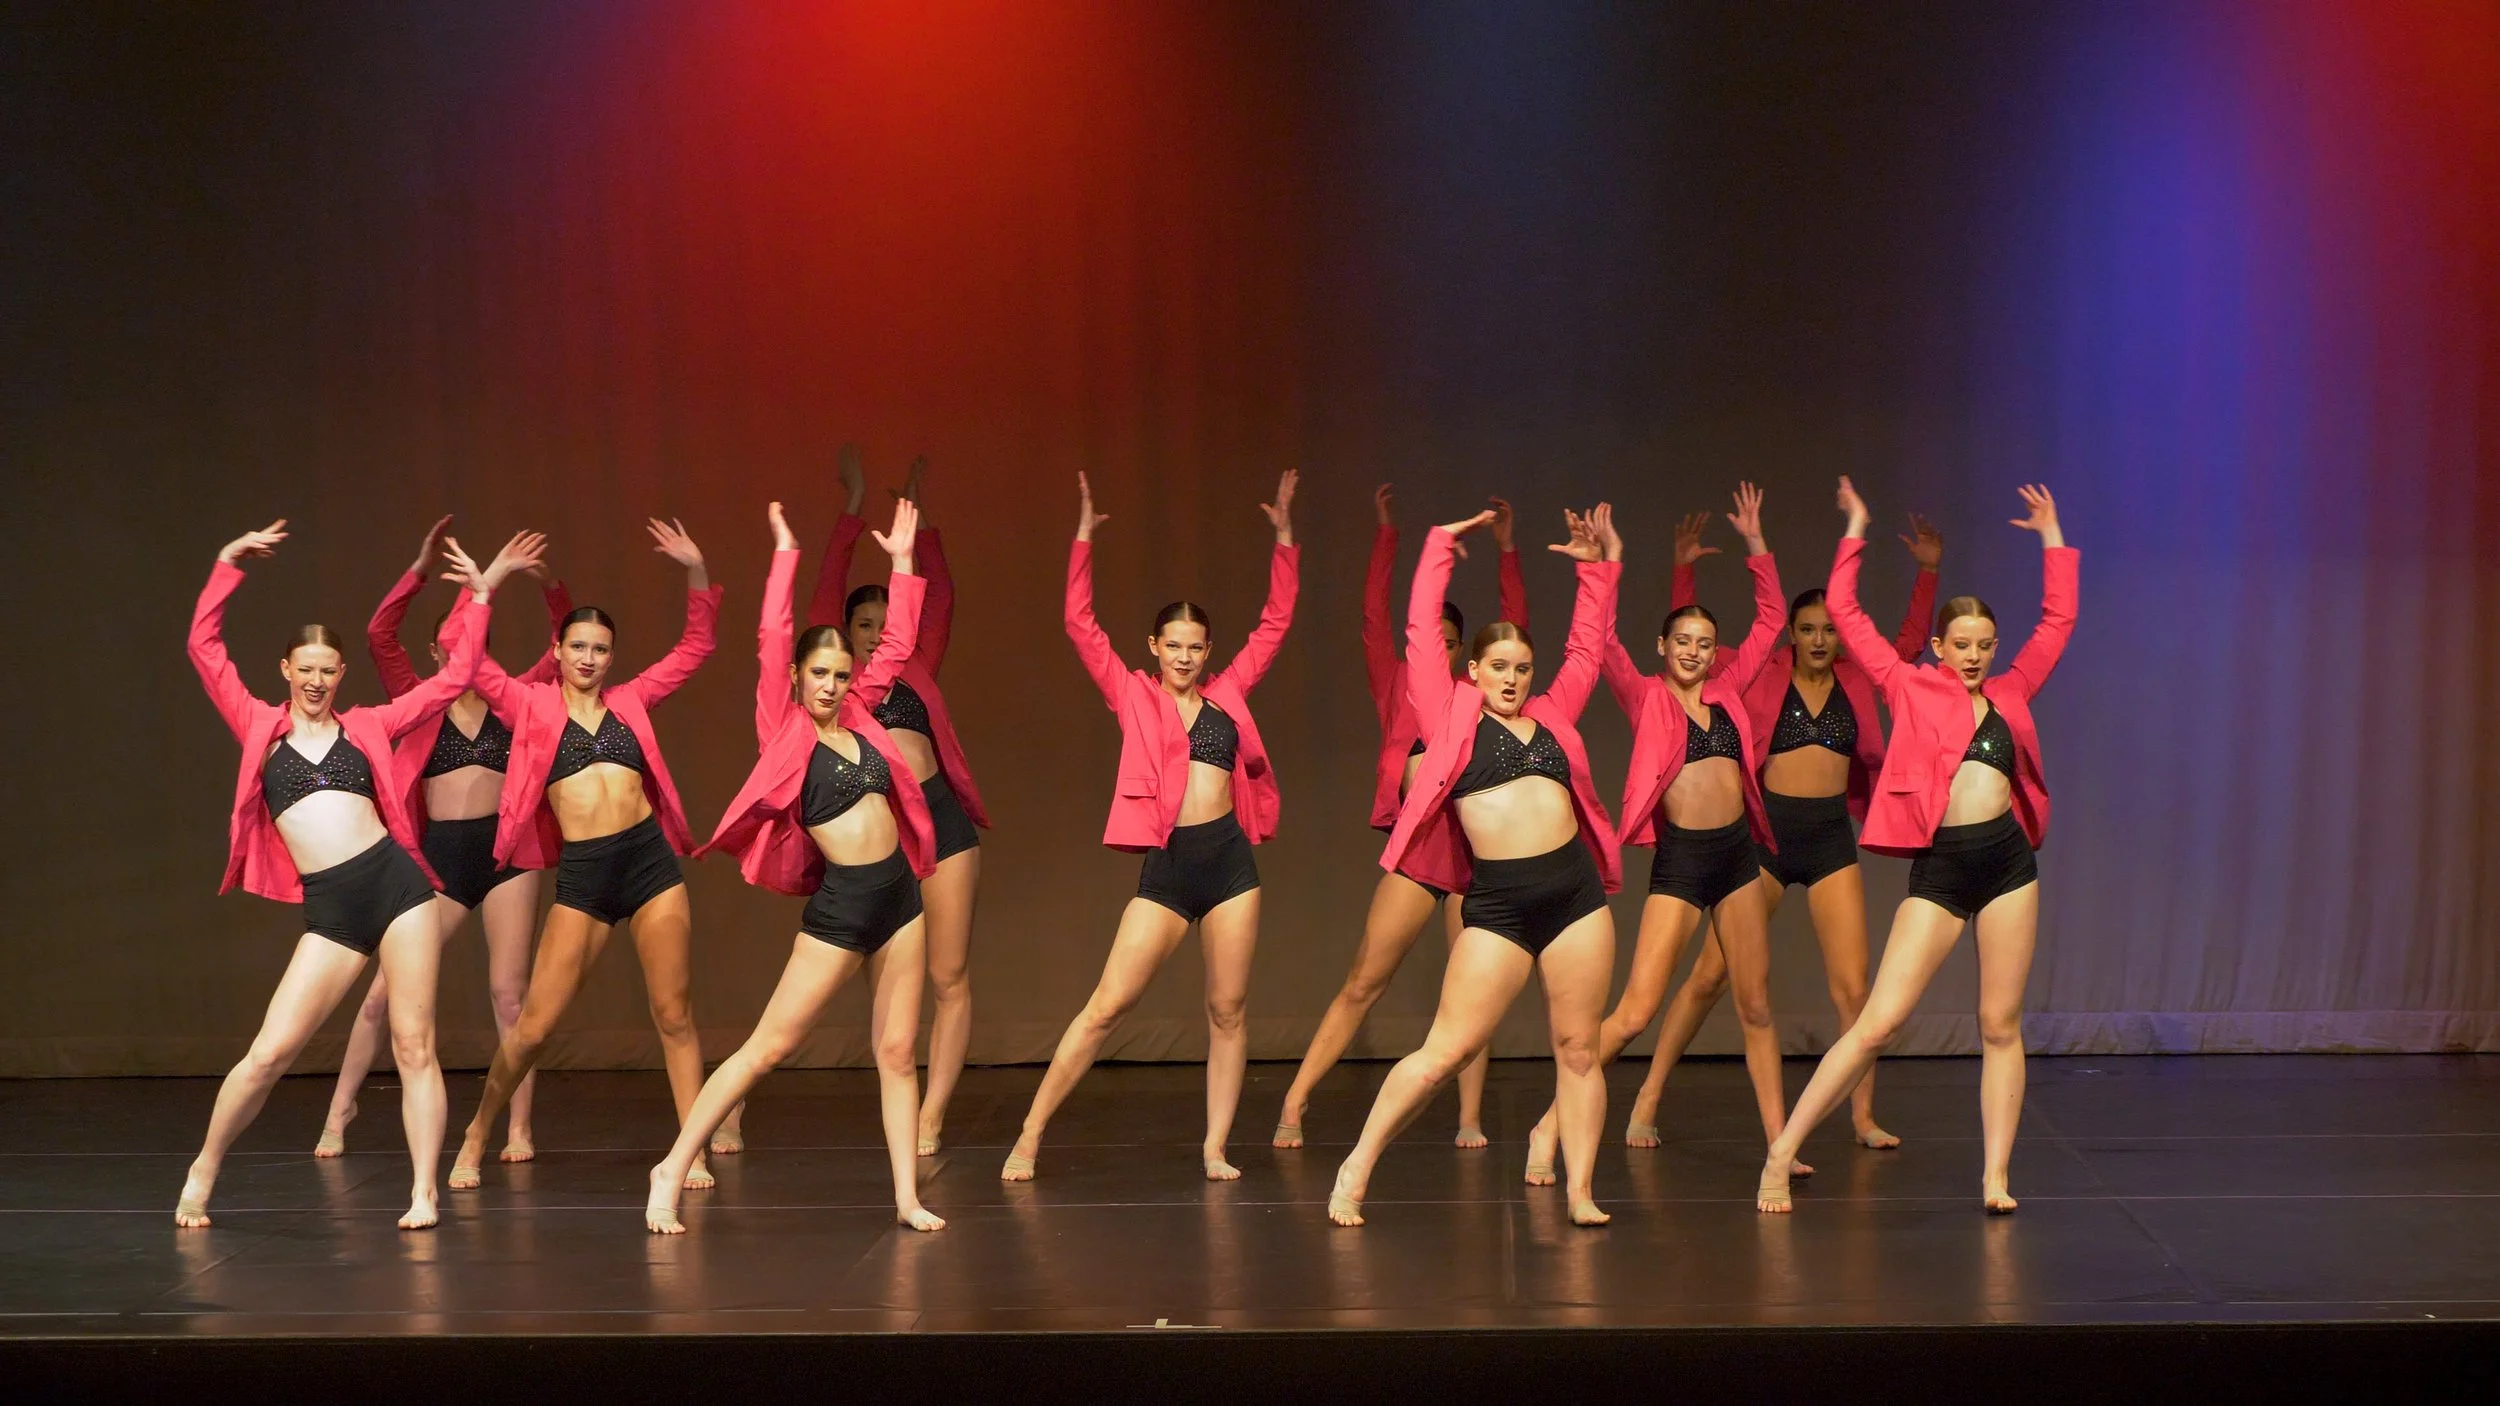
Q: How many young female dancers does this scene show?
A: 11